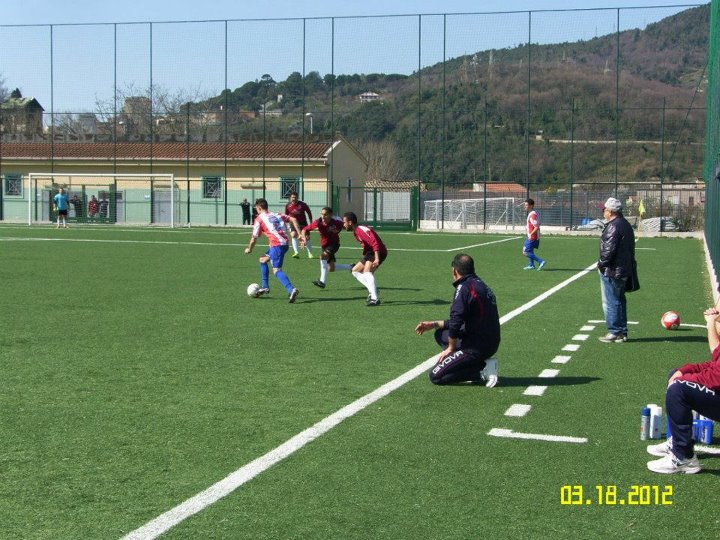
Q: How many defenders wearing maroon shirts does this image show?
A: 3